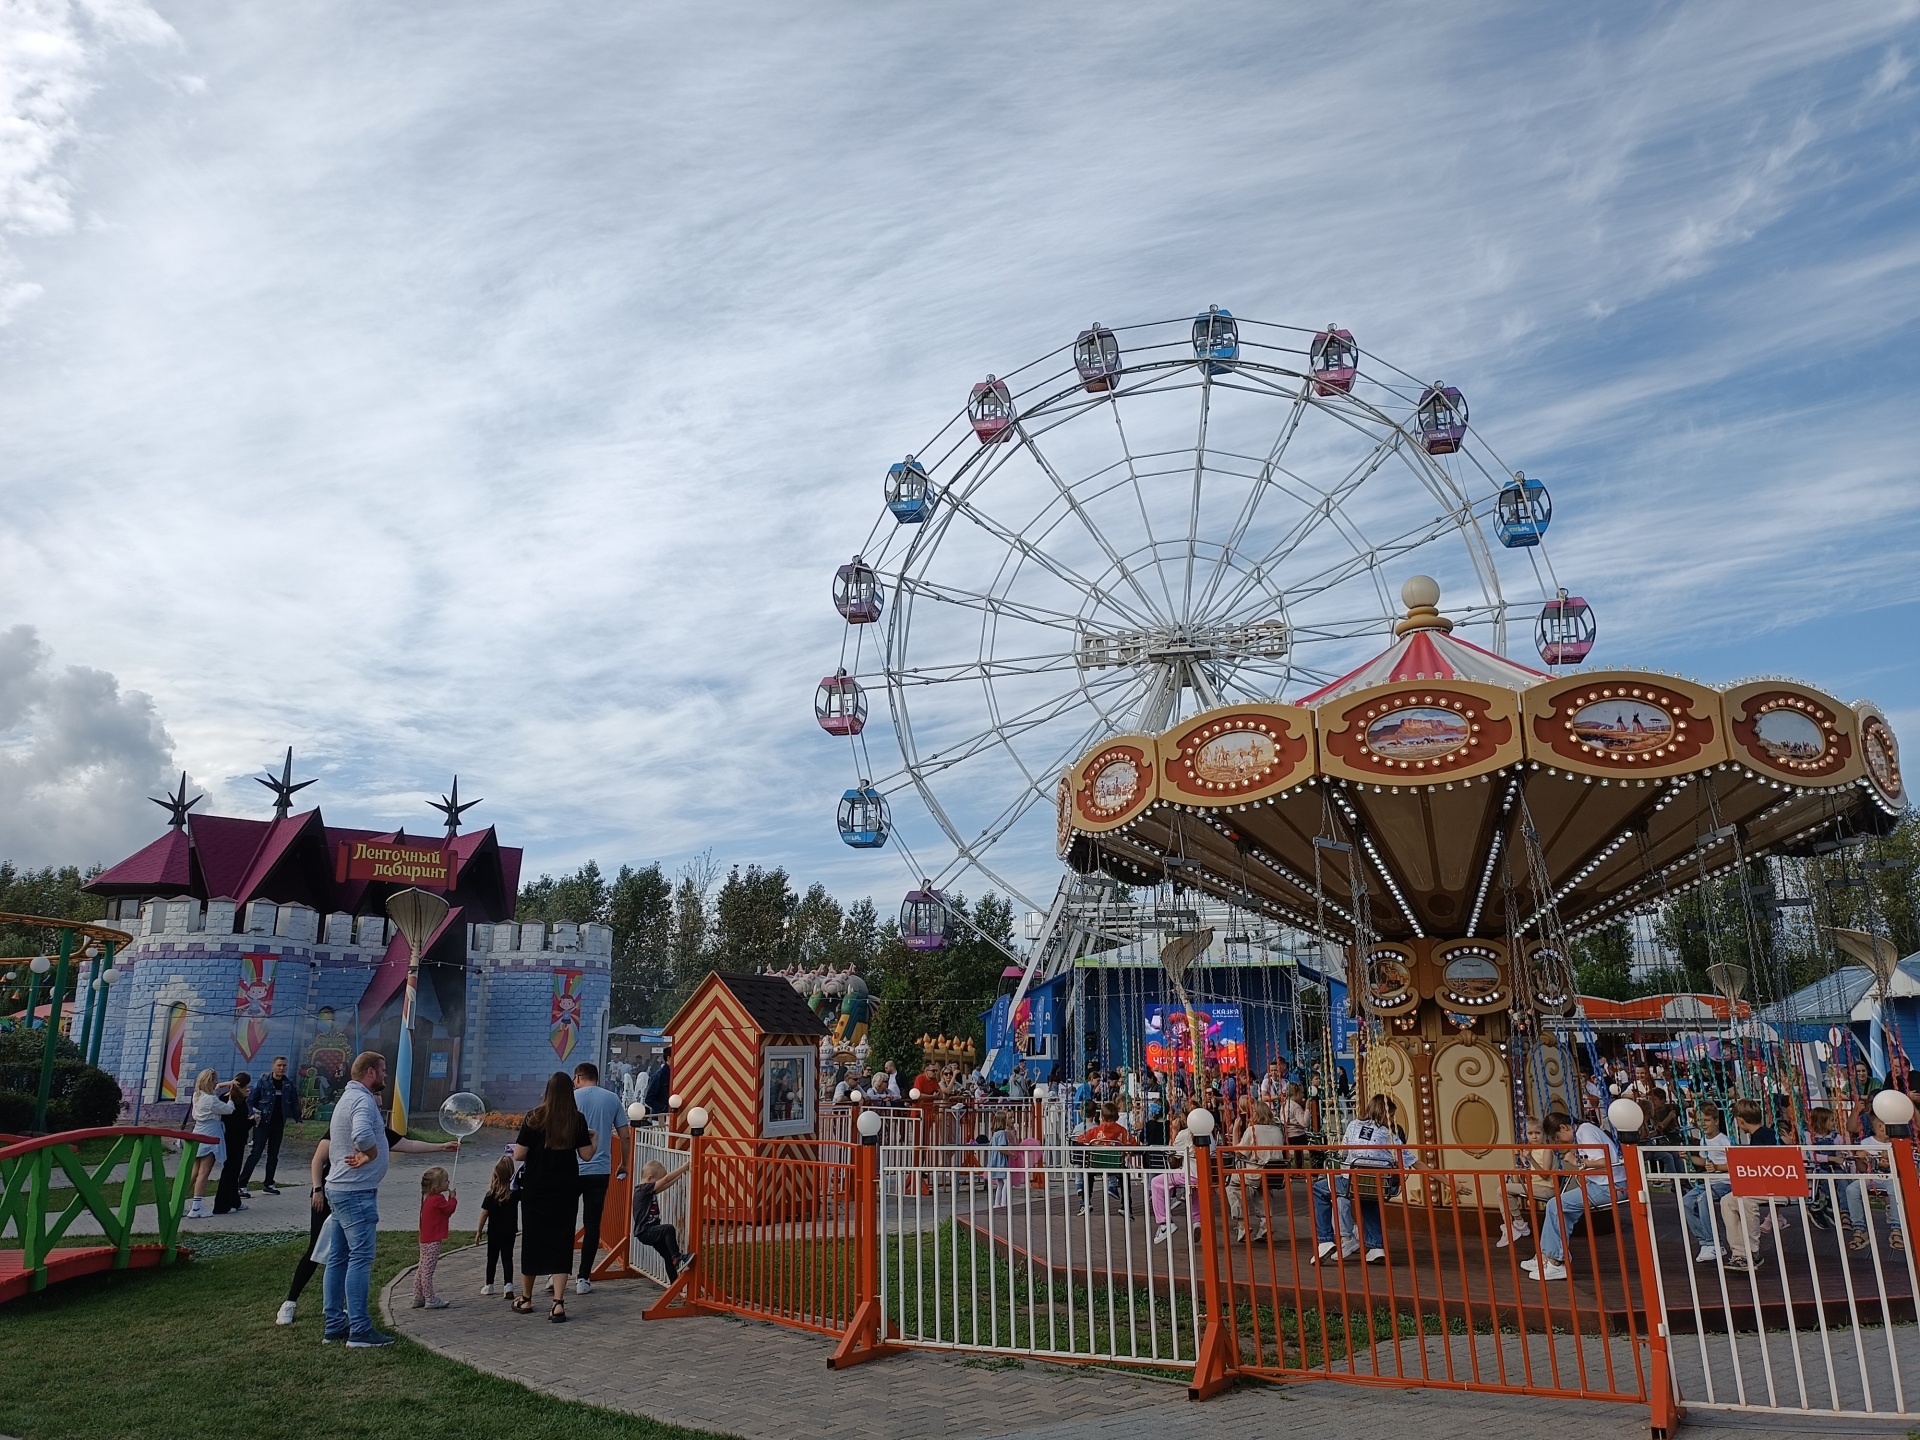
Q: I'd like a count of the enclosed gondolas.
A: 13